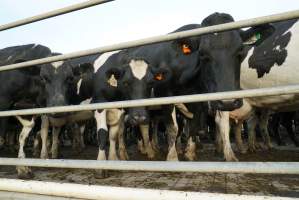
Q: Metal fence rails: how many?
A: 5